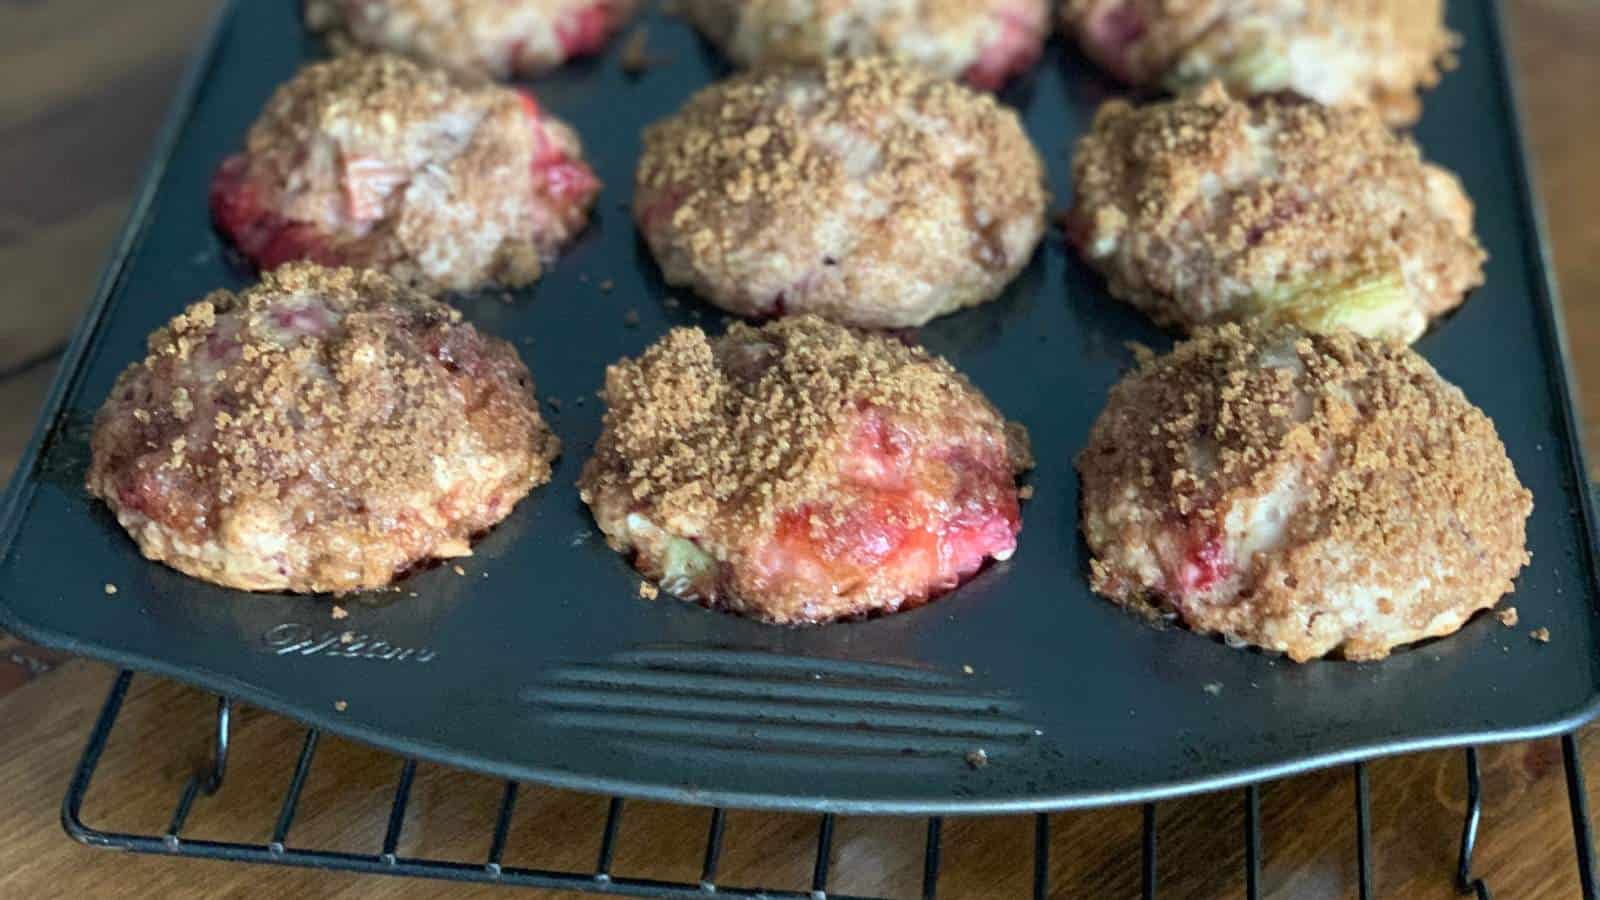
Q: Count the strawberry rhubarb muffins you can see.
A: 9